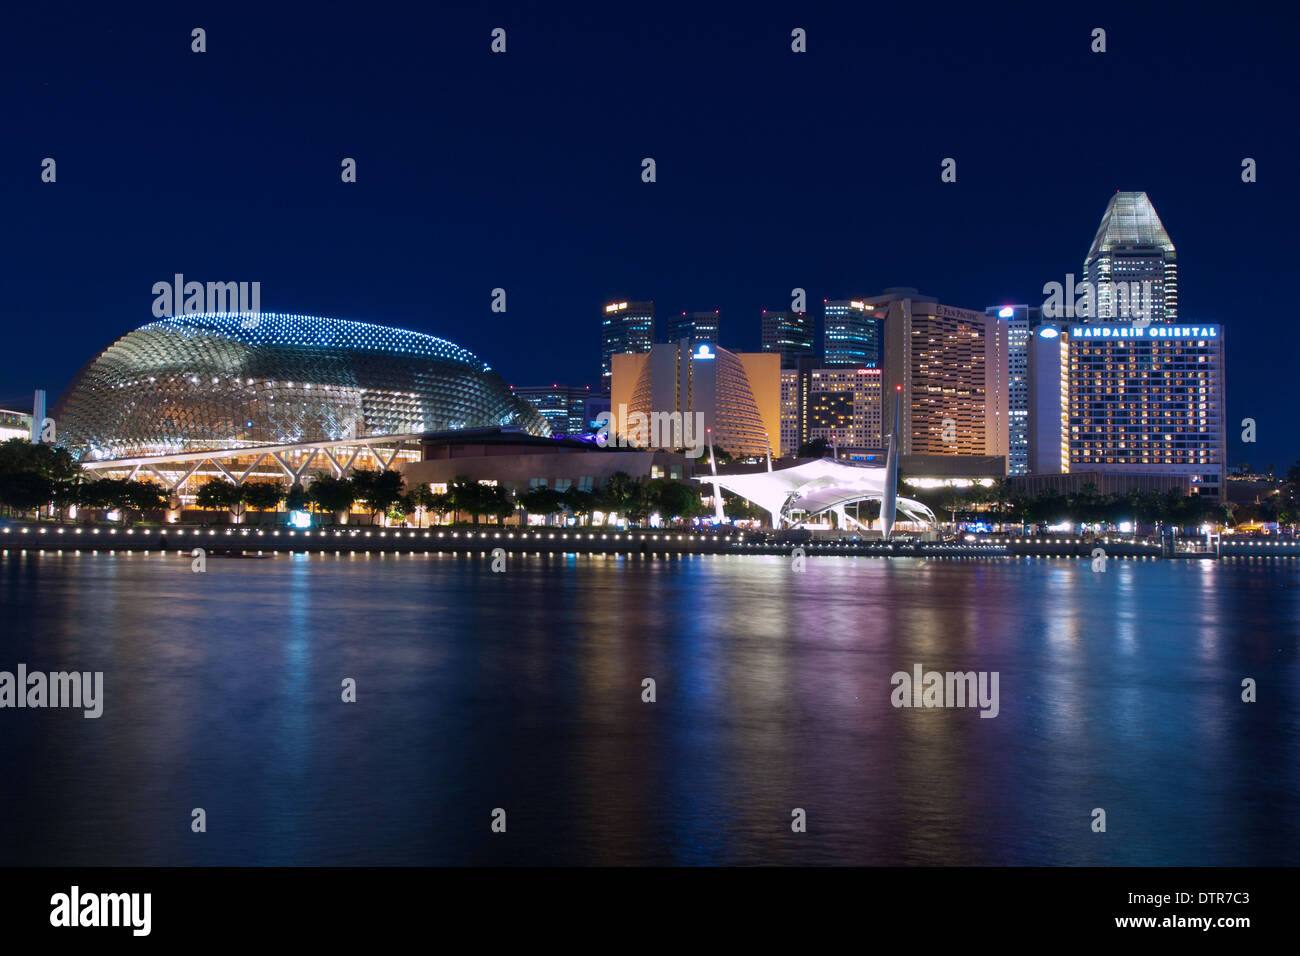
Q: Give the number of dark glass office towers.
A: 4